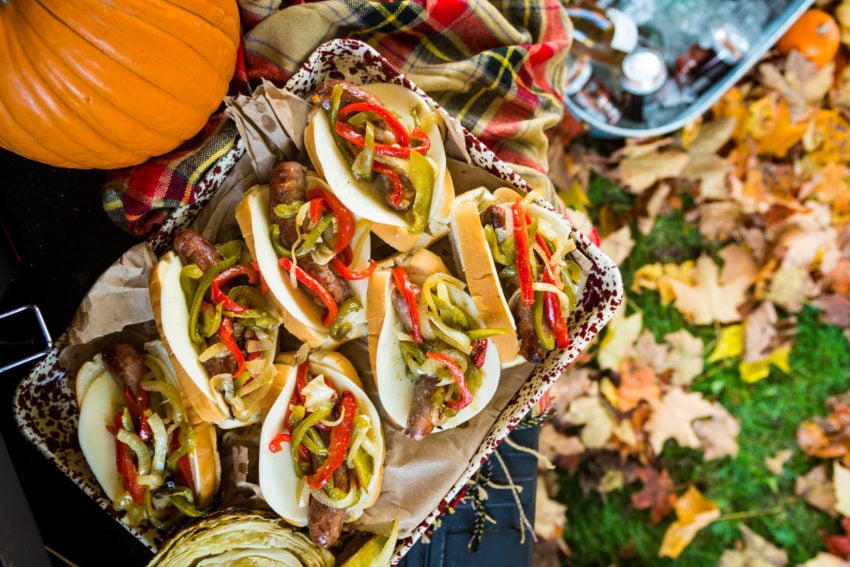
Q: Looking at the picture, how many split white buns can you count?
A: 7